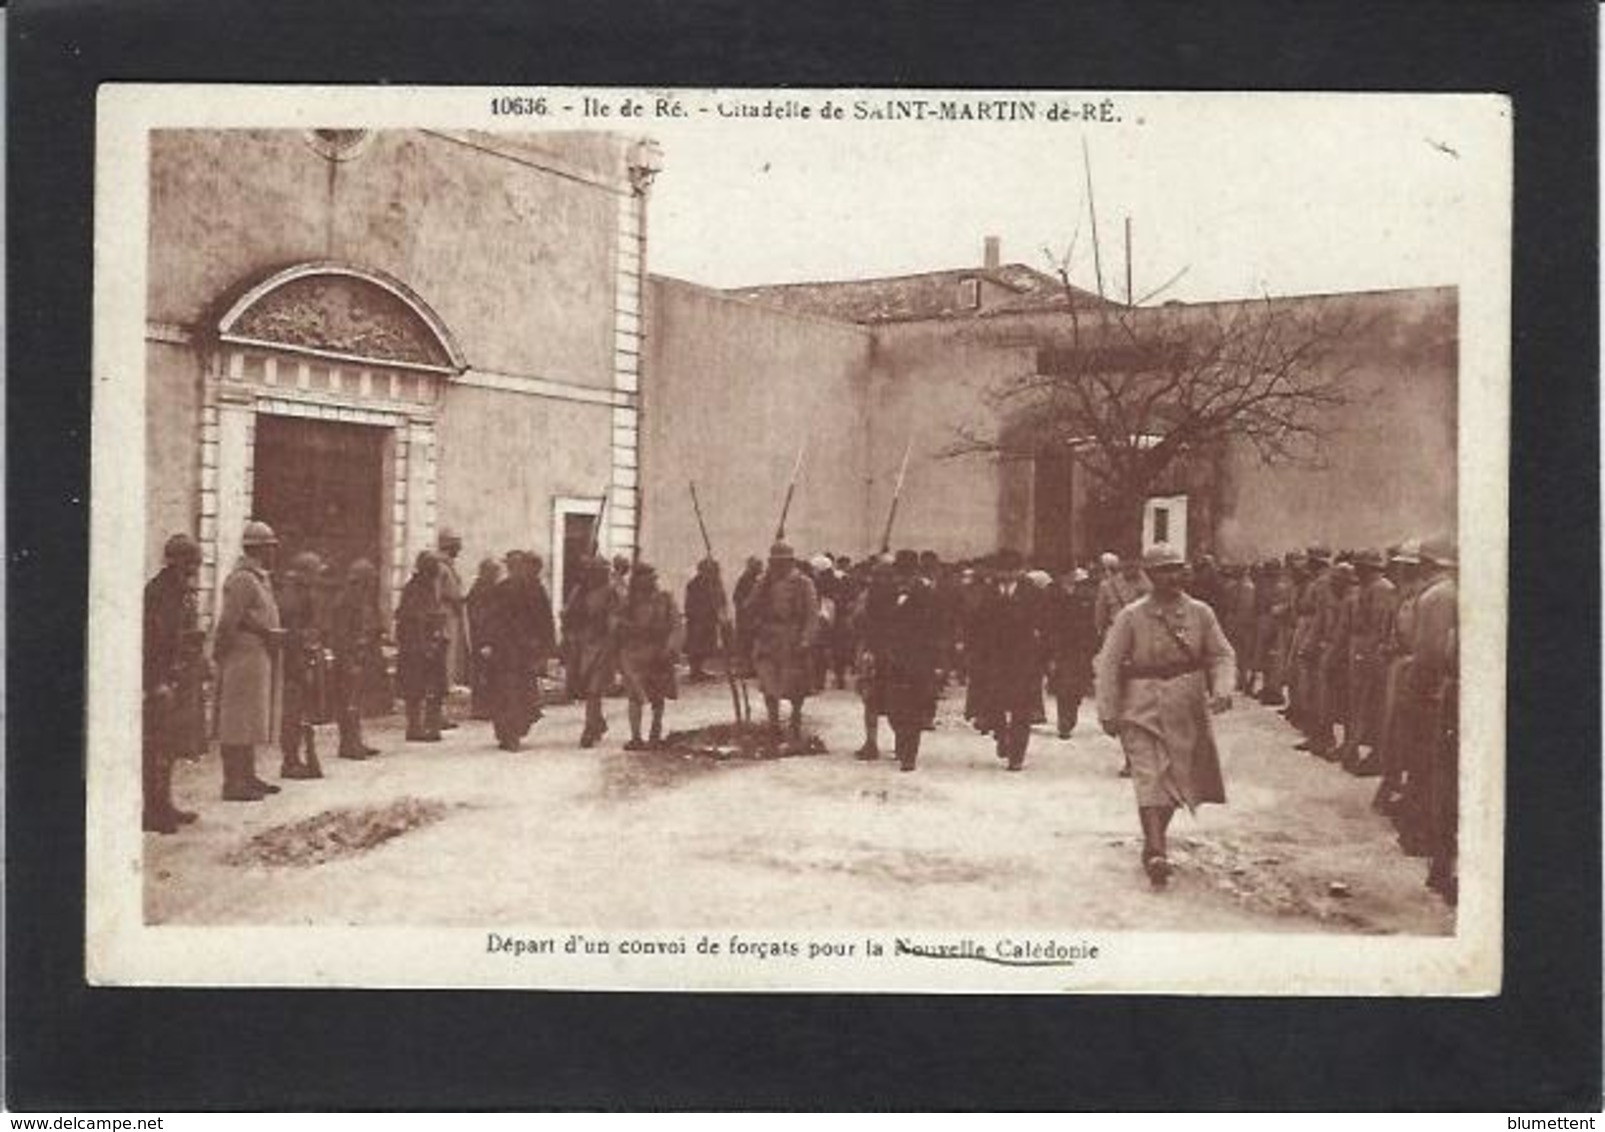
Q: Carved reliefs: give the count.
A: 1